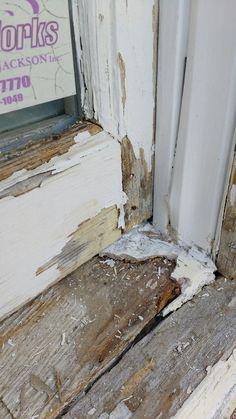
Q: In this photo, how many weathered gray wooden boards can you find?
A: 2